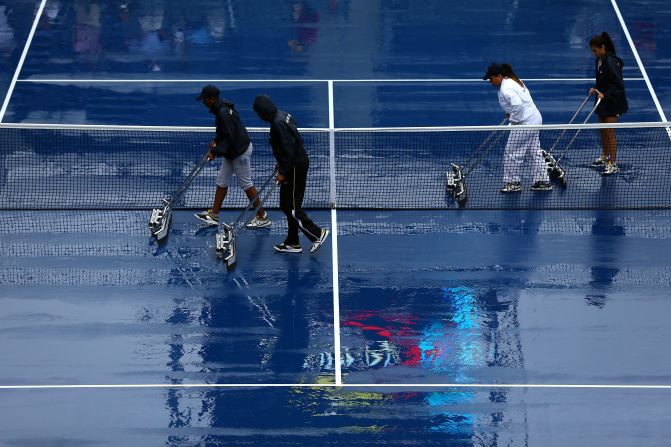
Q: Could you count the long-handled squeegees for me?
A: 4